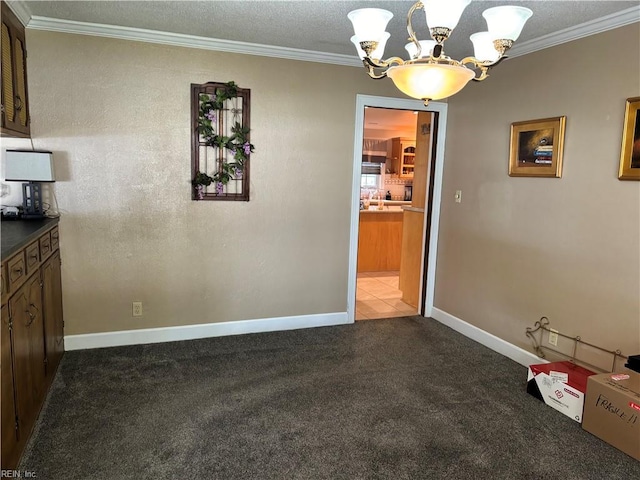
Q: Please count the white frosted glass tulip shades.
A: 6